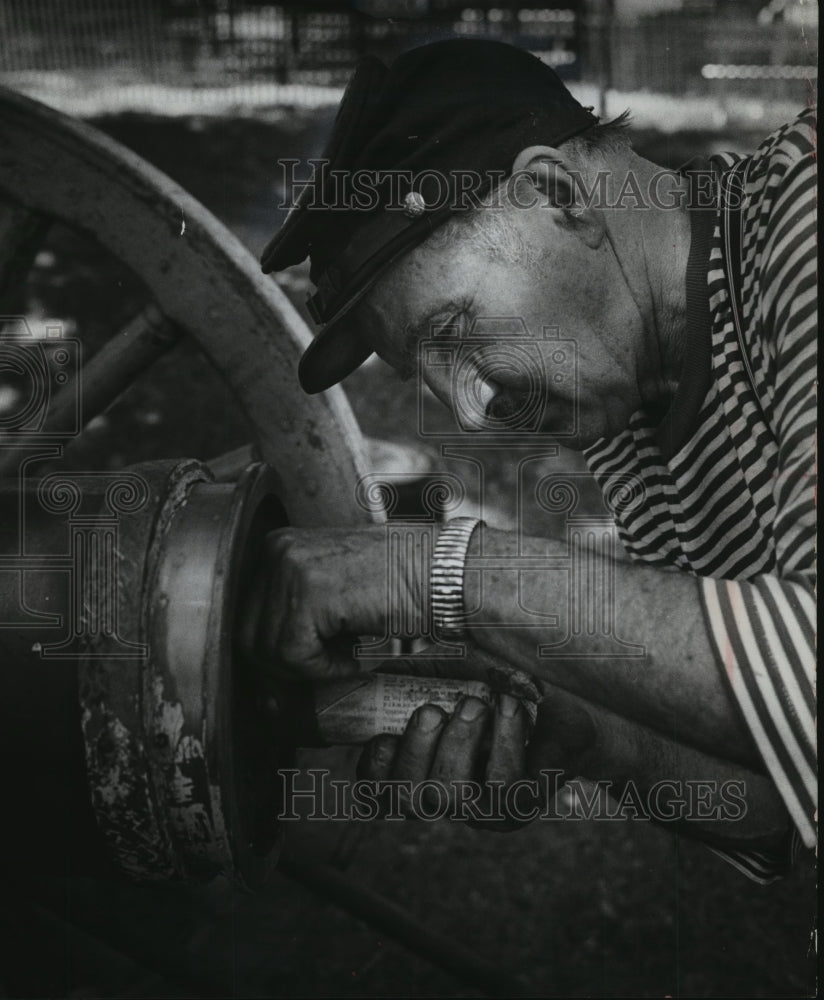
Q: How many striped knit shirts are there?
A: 1